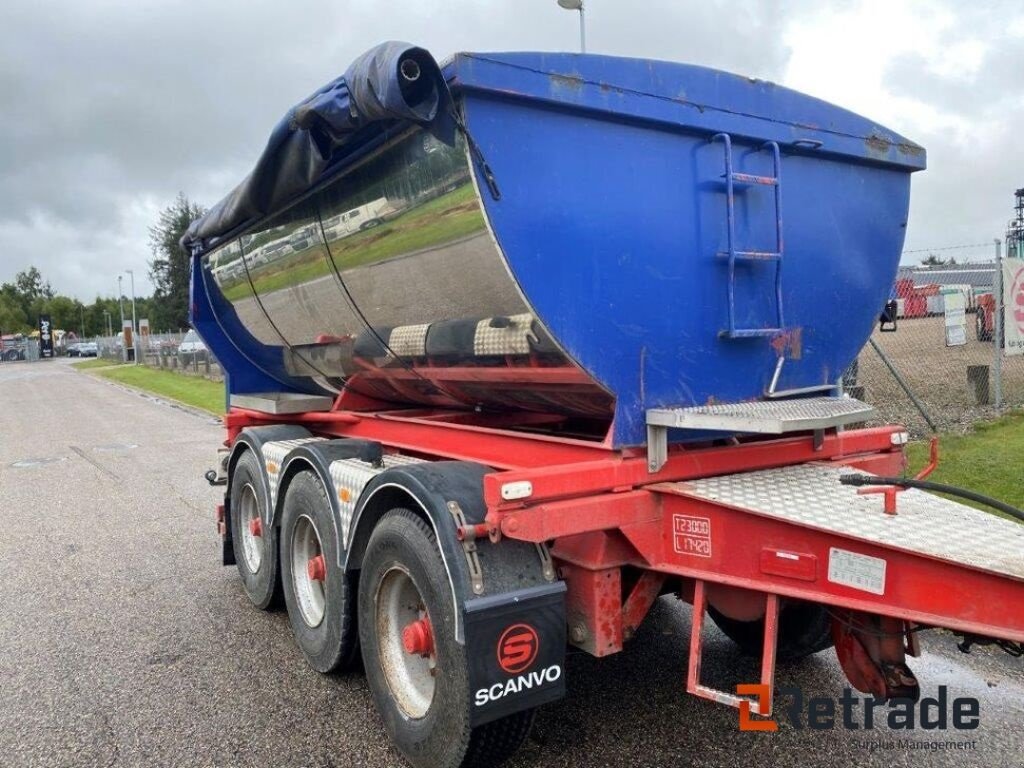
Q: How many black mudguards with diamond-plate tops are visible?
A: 3